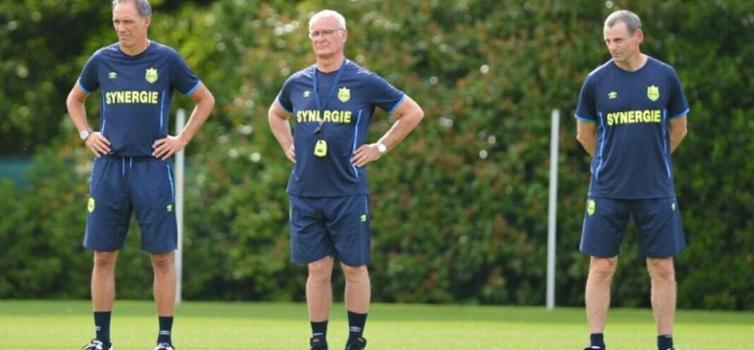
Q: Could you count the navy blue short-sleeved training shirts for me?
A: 3